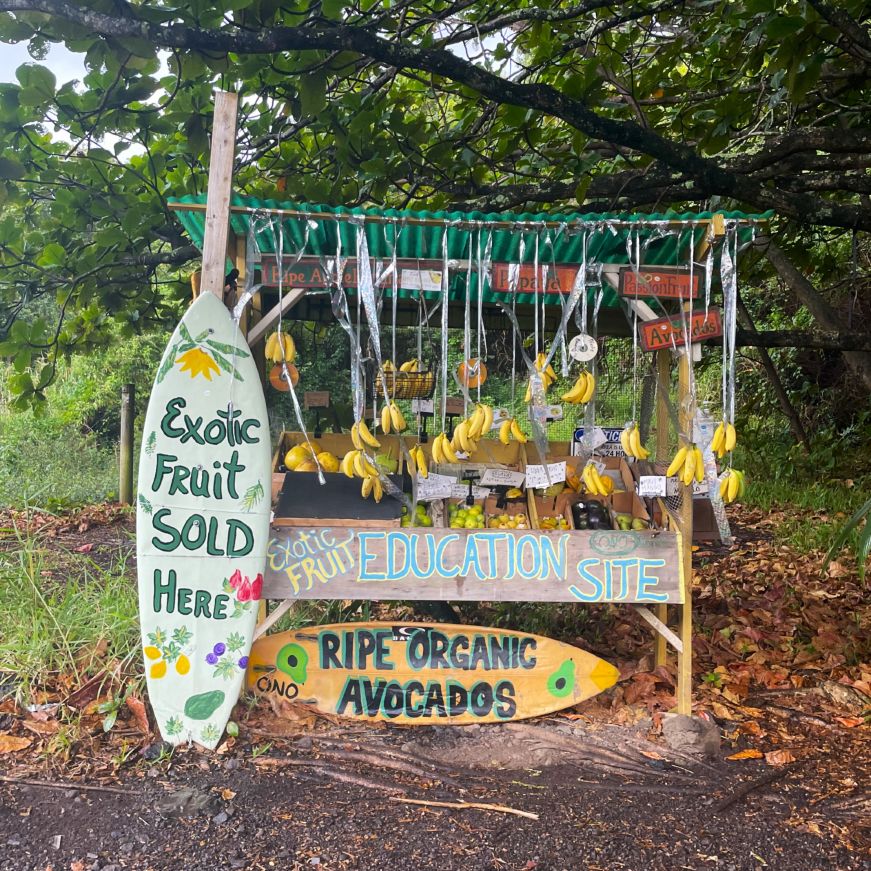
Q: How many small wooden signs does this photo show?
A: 4